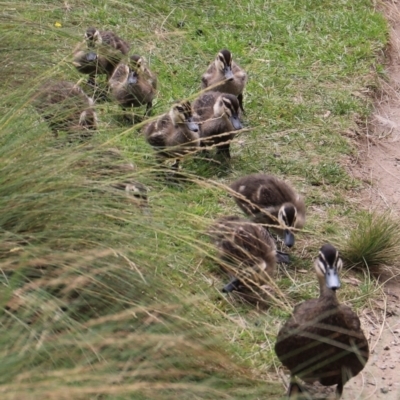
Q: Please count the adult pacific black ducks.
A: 1